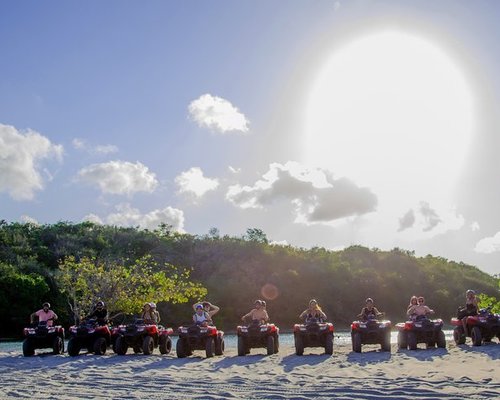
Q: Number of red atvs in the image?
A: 9